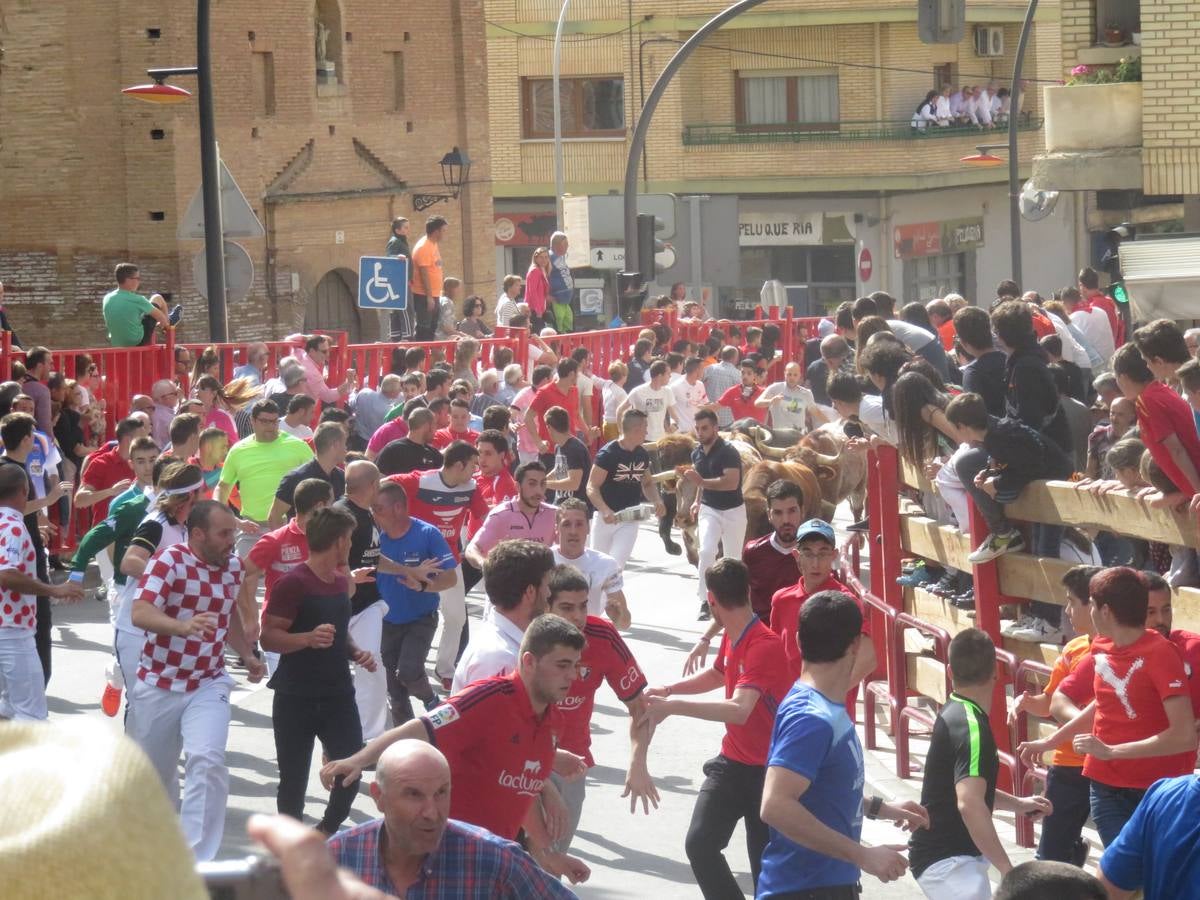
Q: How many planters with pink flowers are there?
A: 1